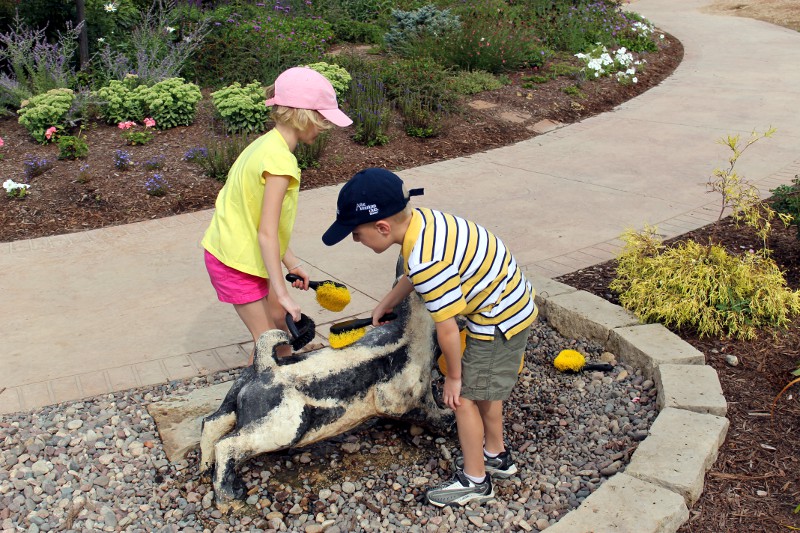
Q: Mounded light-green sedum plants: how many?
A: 5